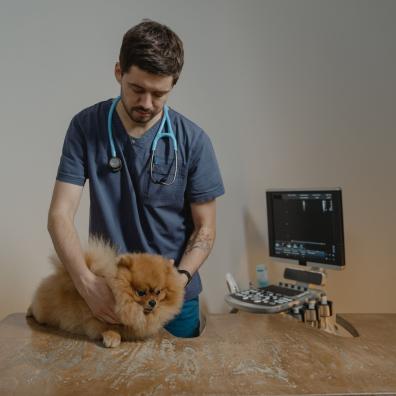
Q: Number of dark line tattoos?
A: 1